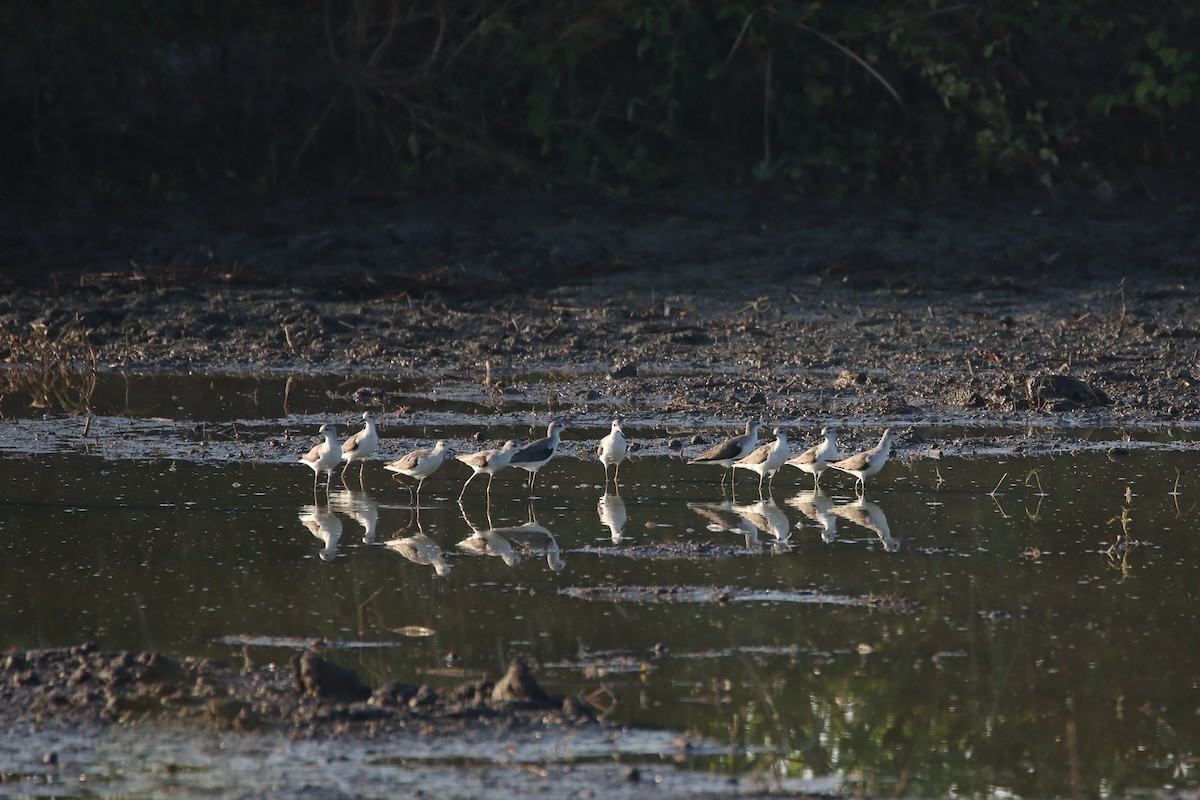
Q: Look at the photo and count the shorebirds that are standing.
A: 10